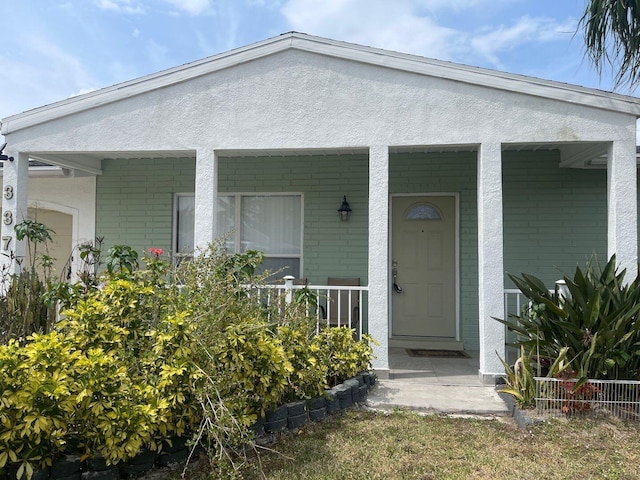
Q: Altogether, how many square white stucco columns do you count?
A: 5